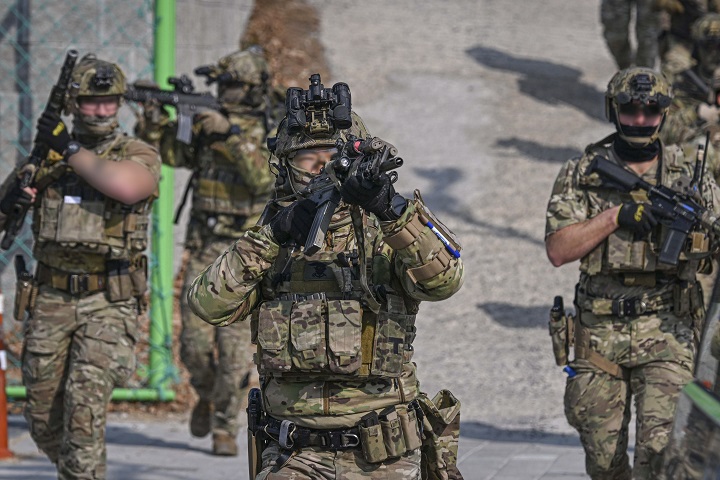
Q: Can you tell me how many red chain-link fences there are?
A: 0